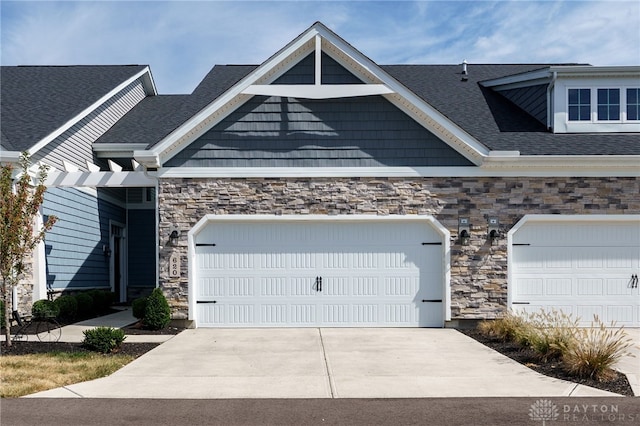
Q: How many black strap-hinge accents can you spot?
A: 6